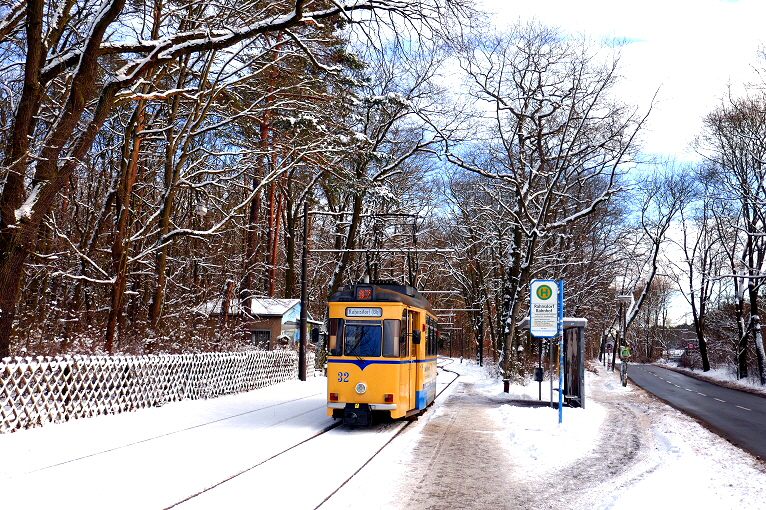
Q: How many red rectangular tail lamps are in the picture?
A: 2